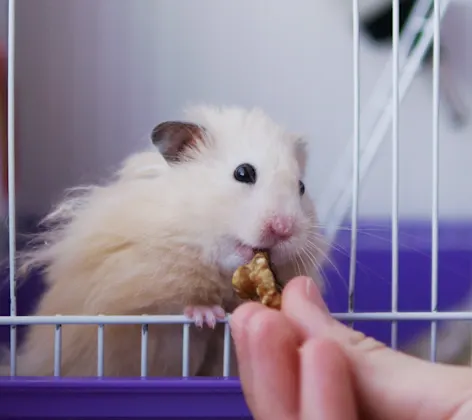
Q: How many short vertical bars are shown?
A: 5